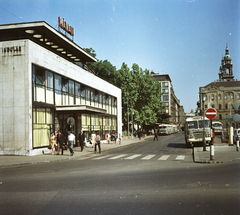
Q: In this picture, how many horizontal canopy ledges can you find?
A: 2